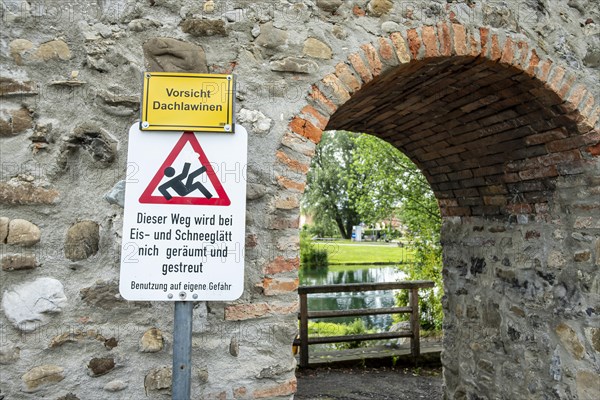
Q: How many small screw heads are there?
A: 7